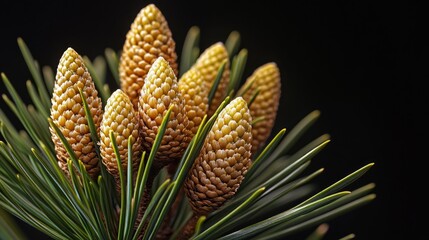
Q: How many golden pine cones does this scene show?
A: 8